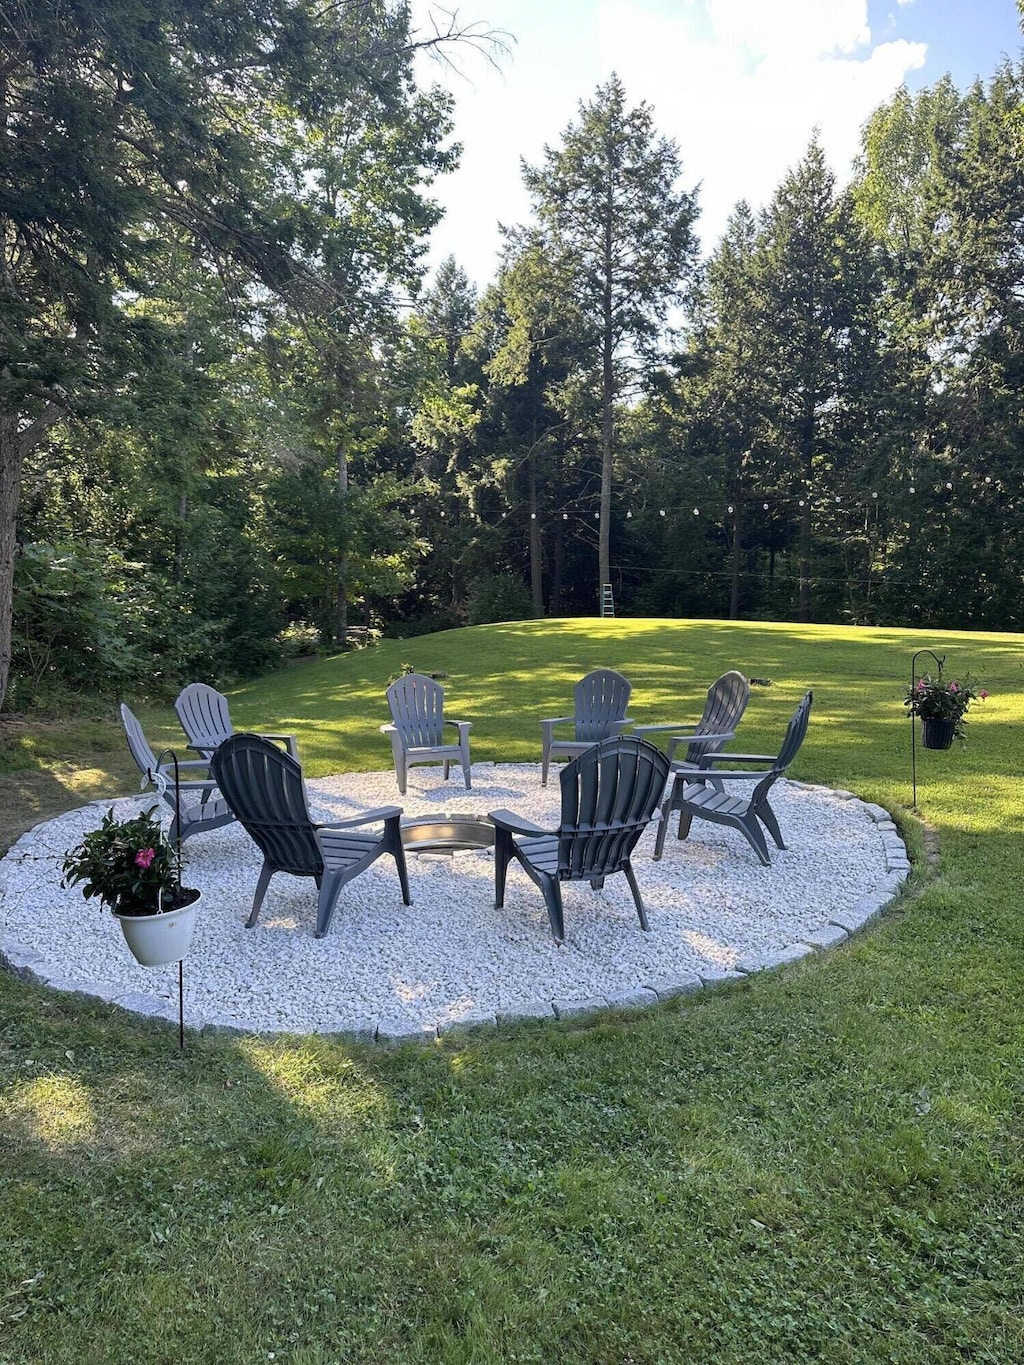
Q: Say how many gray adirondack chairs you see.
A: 8